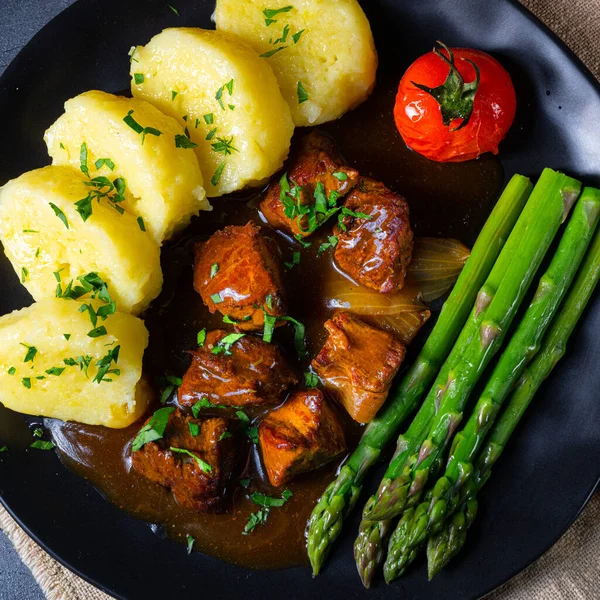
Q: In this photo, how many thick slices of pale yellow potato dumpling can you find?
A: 5